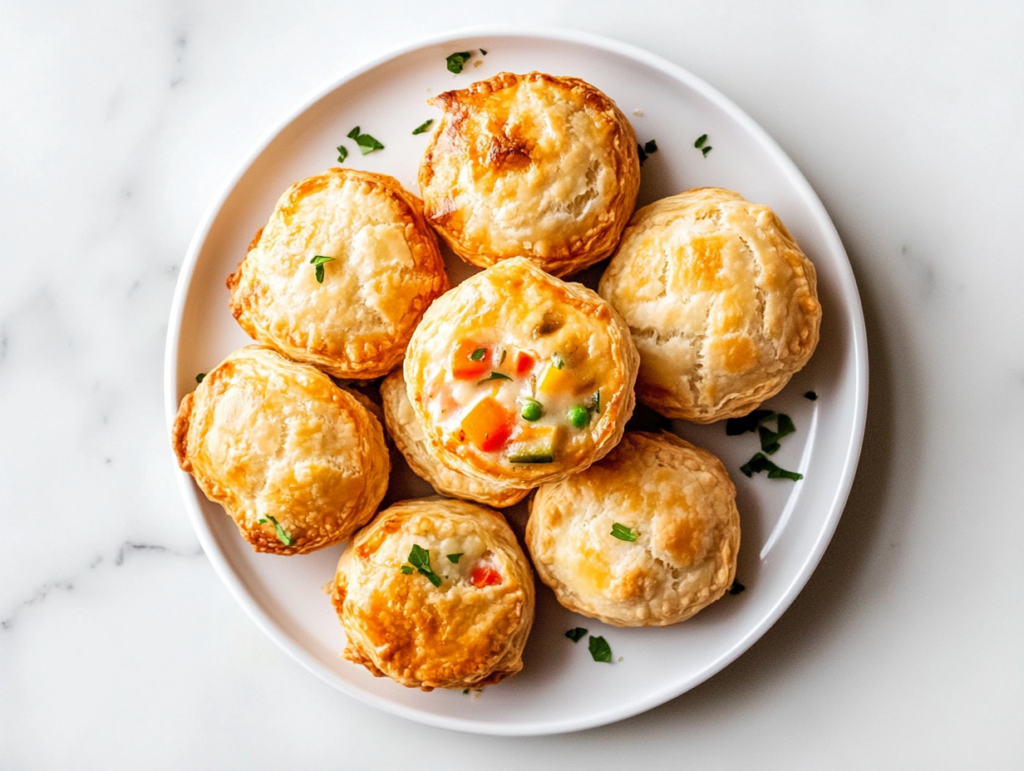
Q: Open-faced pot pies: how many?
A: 1